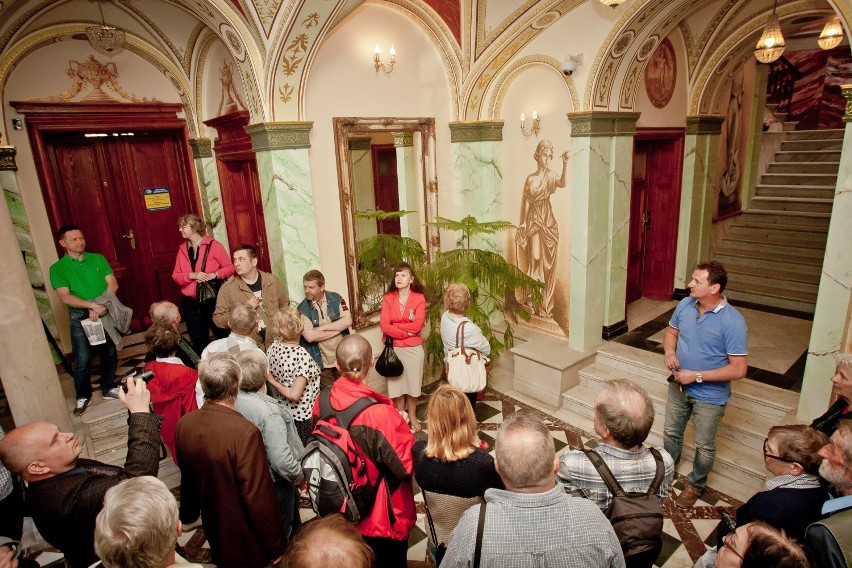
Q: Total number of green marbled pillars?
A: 7